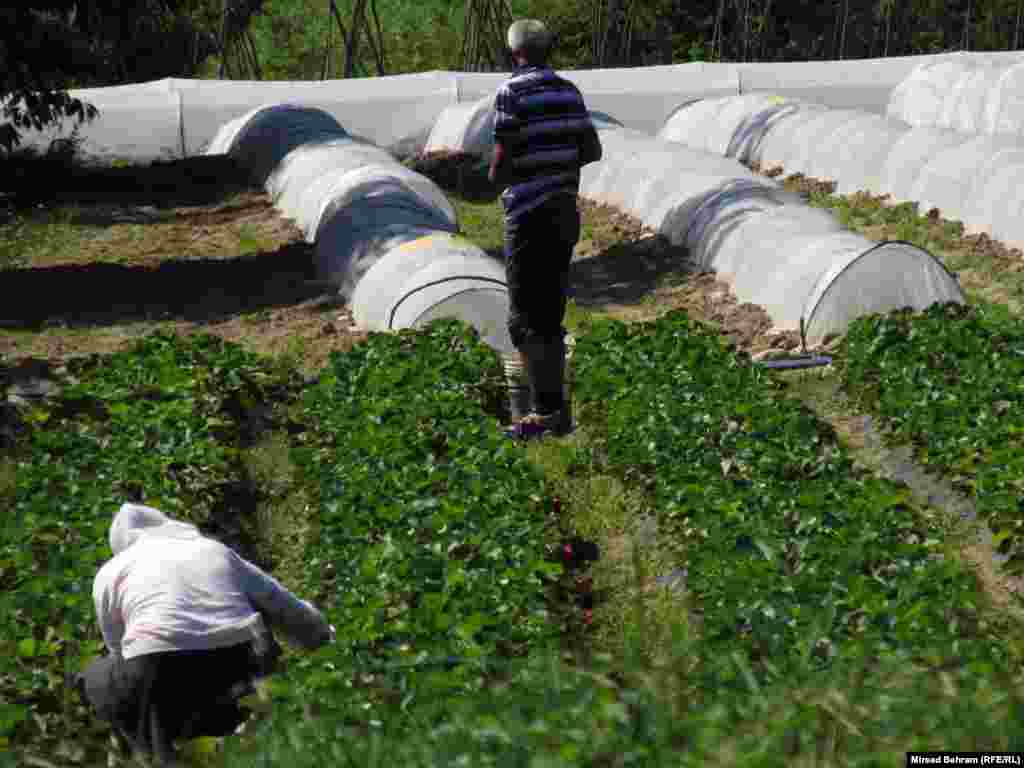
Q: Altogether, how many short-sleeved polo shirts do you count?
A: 1